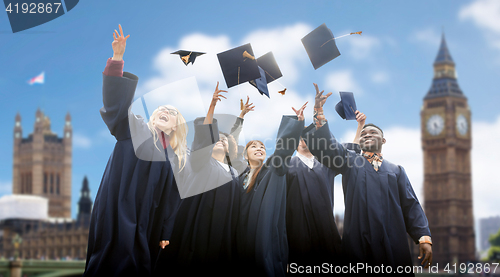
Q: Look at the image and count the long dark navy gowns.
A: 5